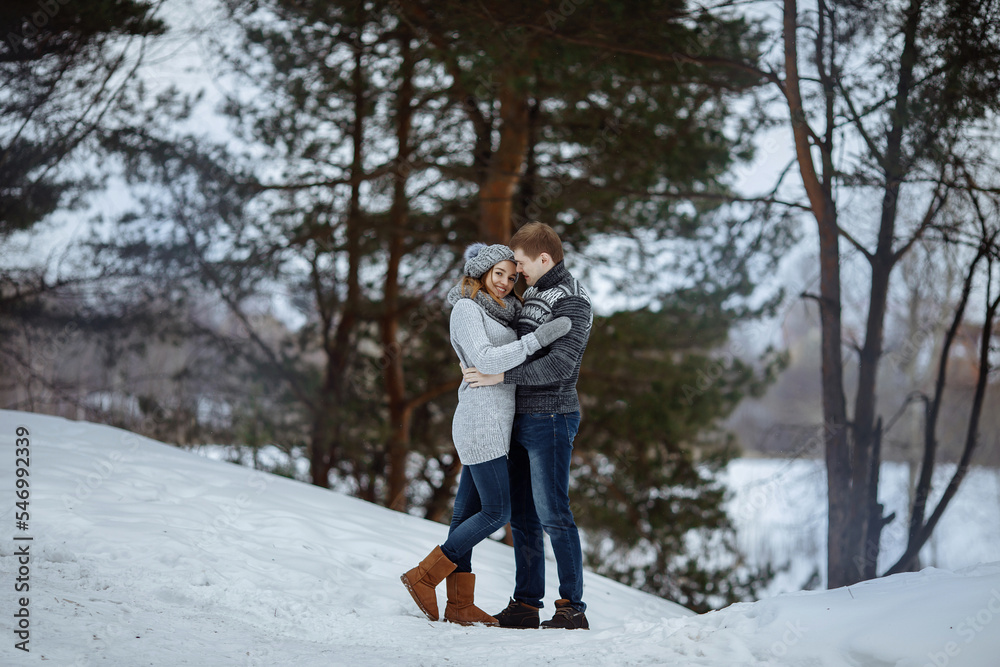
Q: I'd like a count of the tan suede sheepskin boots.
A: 2